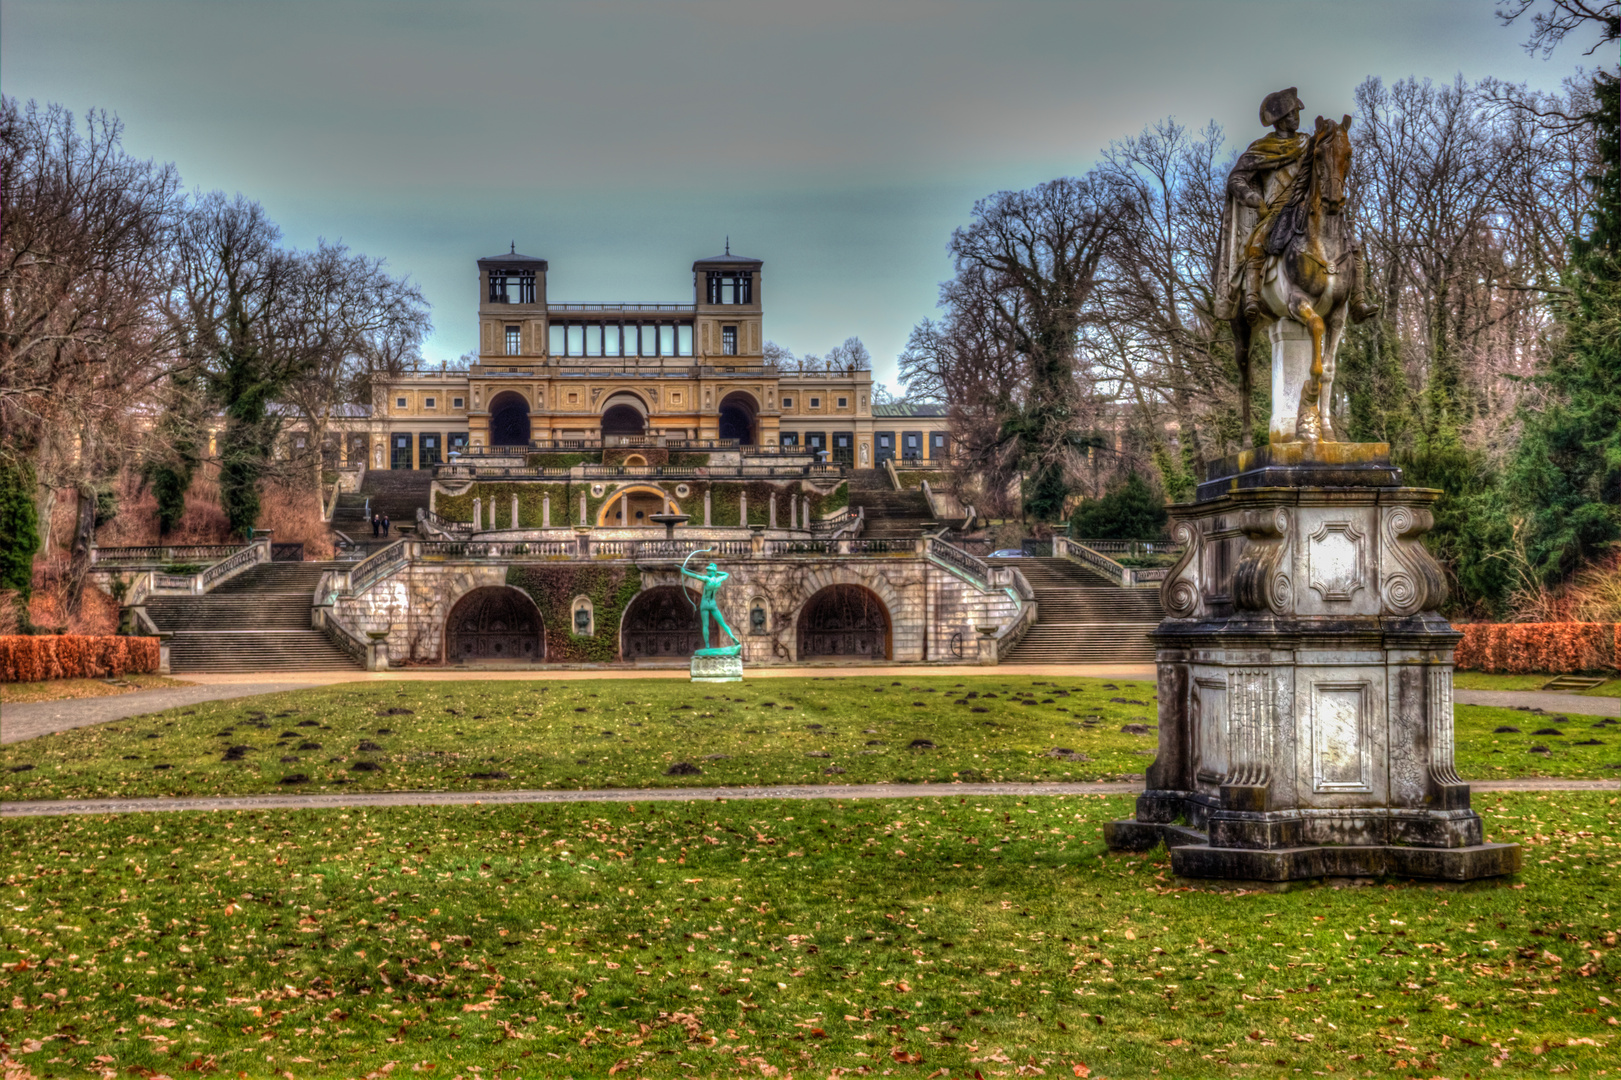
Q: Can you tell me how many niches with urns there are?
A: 2